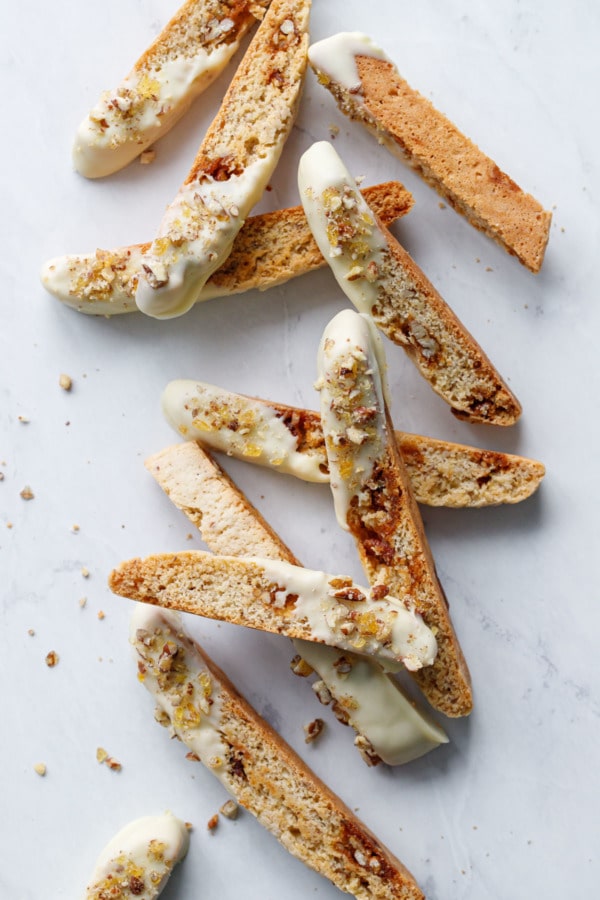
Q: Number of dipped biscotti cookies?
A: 11